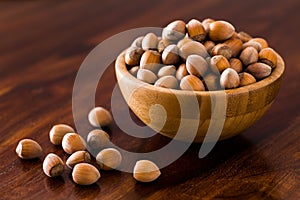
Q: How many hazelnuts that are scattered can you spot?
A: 10